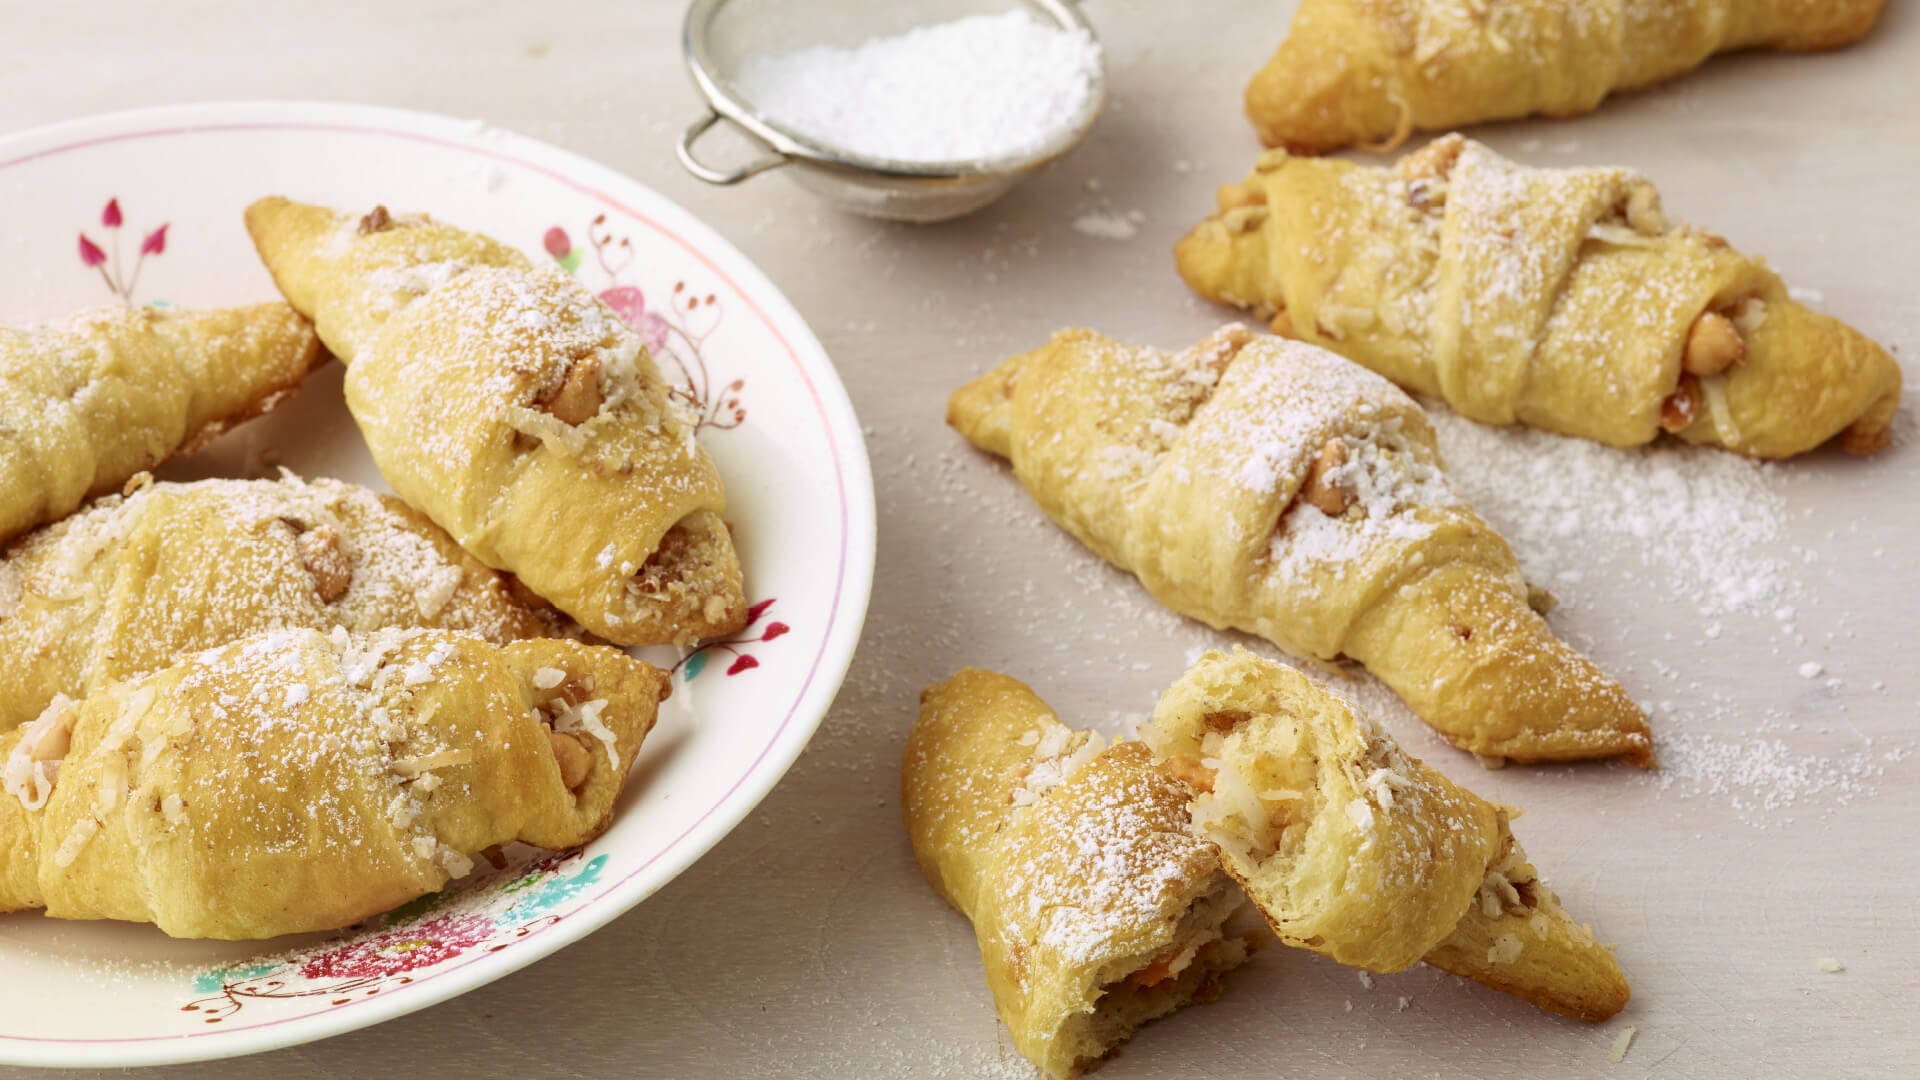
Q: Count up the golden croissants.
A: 8